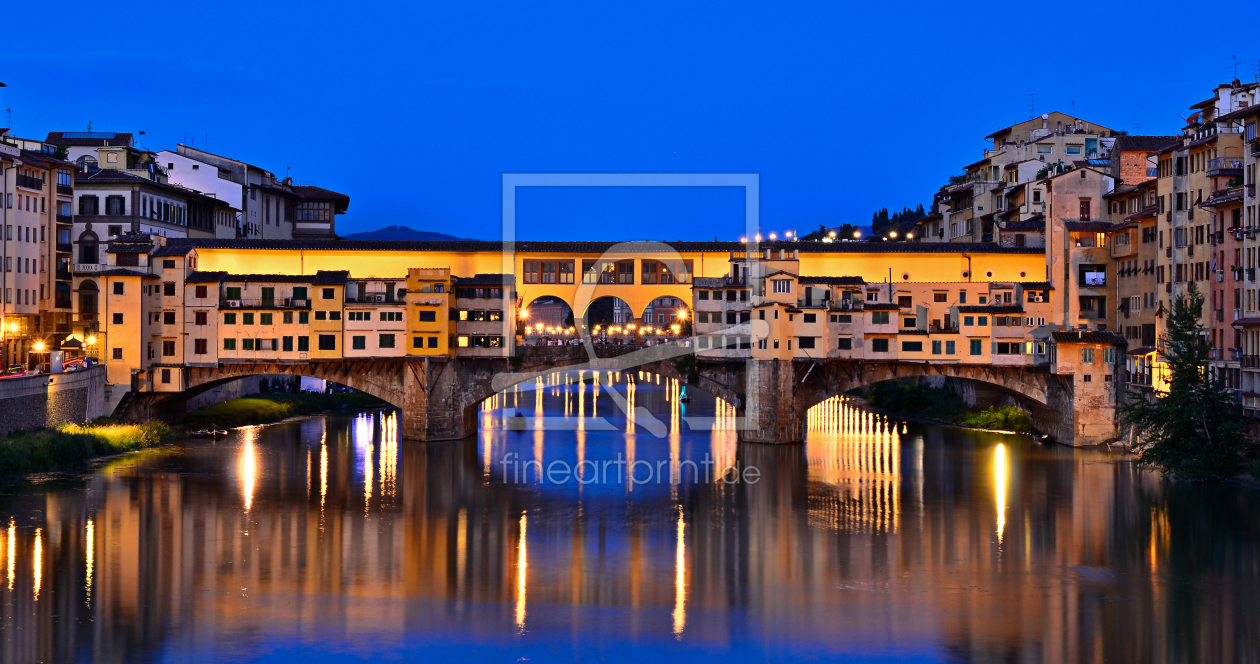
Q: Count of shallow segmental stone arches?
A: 3